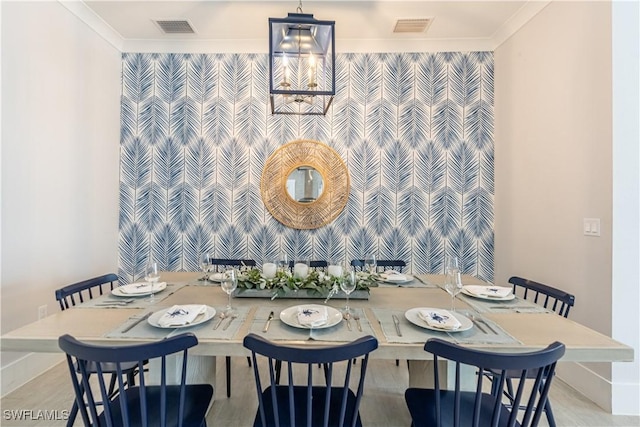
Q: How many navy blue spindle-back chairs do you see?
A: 8